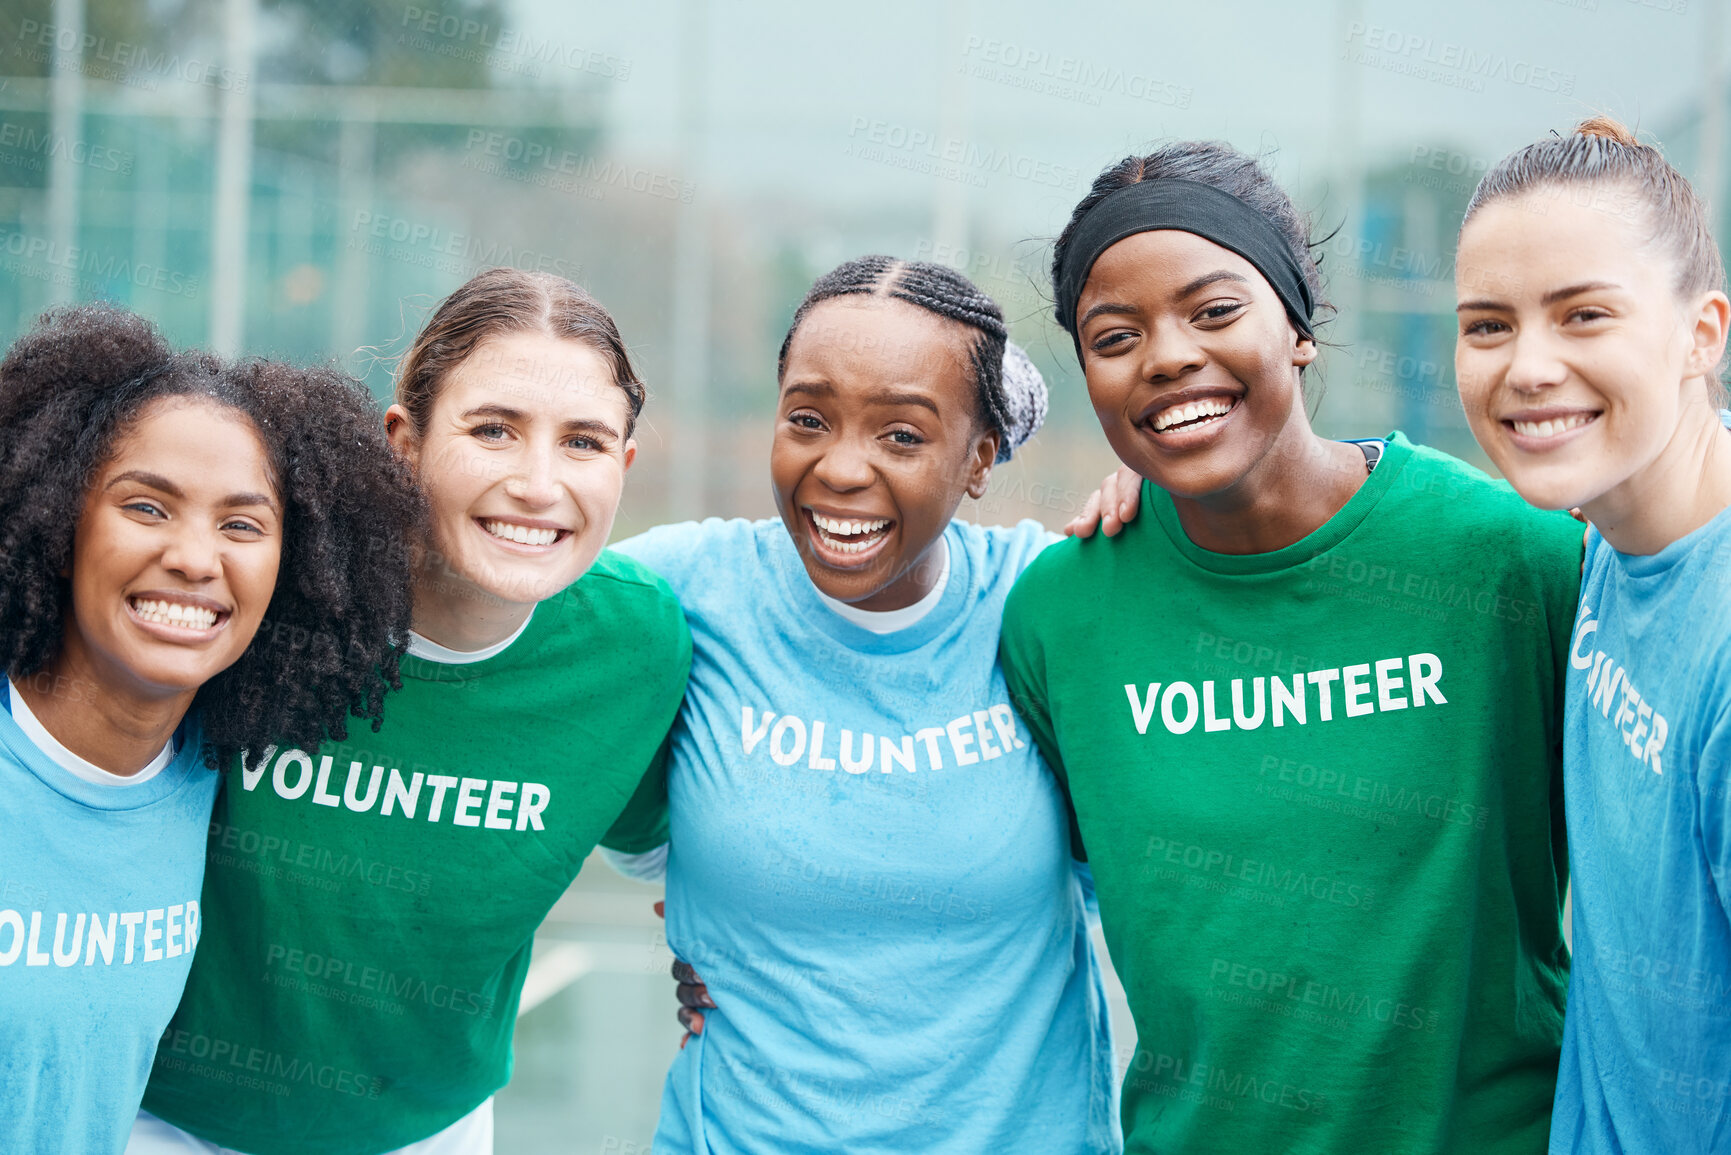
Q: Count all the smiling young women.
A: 5